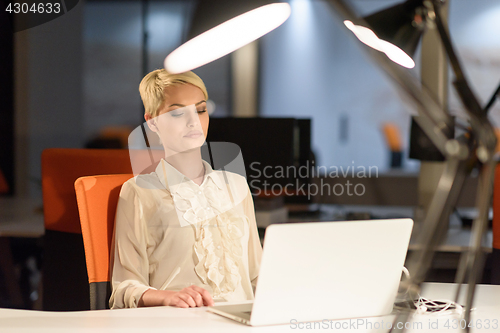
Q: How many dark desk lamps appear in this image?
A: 2